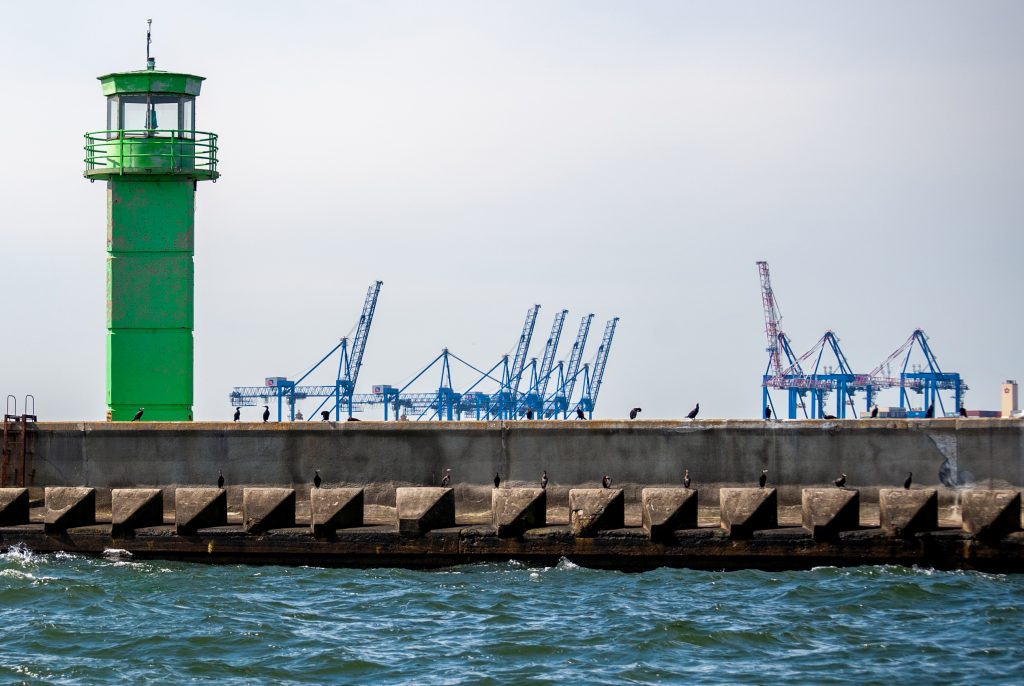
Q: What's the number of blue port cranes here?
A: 9